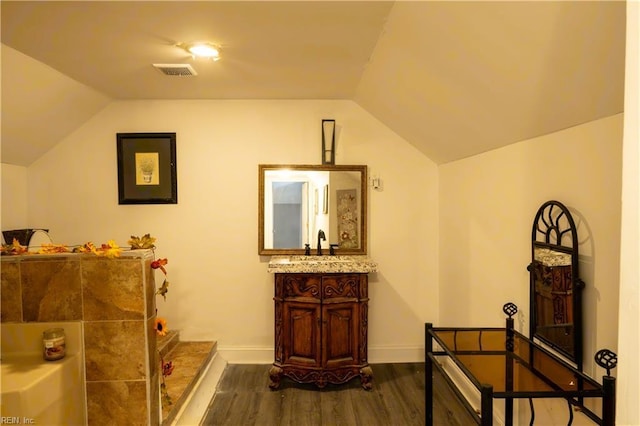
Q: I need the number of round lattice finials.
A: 2